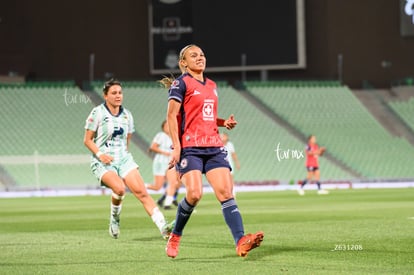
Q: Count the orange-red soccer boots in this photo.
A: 2